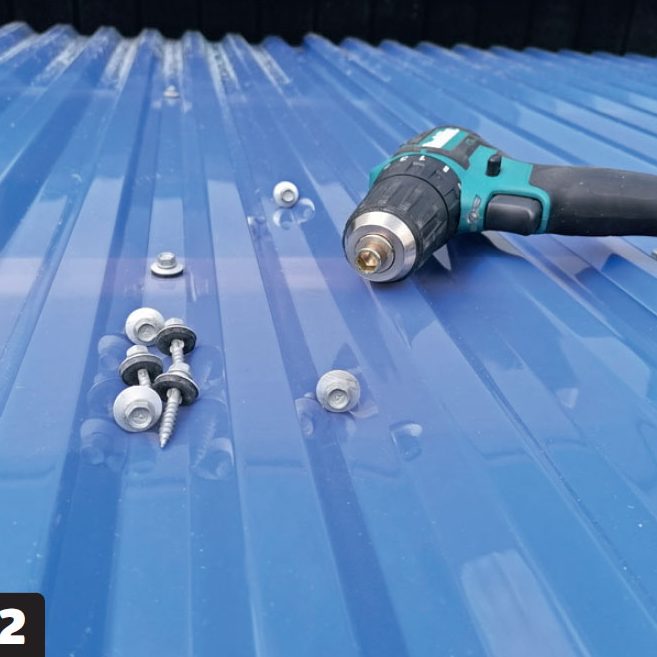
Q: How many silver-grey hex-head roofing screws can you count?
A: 9